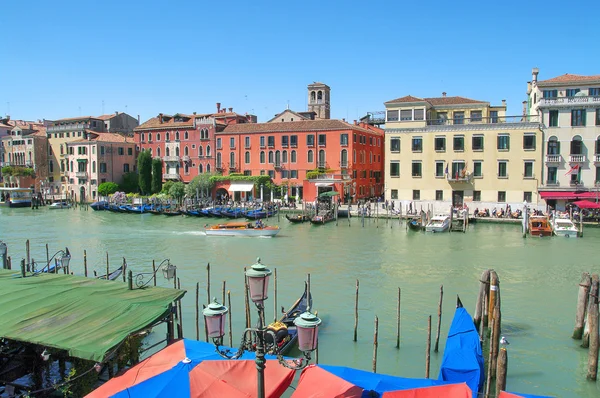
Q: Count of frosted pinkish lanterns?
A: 3